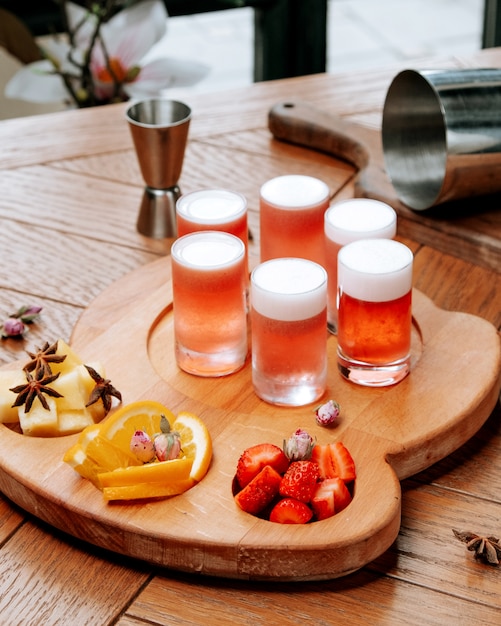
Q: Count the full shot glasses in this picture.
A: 6